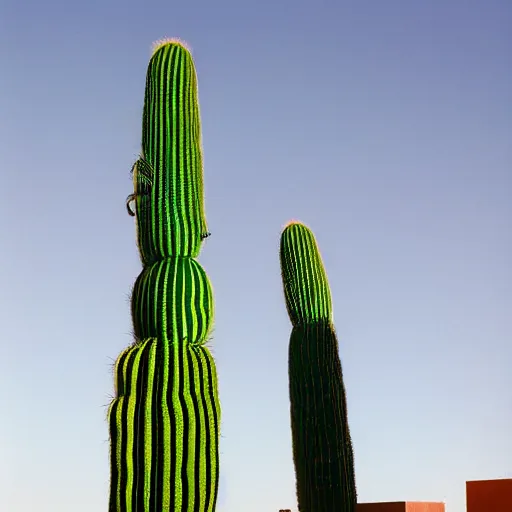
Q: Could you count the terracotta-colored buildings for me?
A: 2